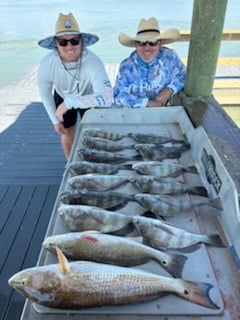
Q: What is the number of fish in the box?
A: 15